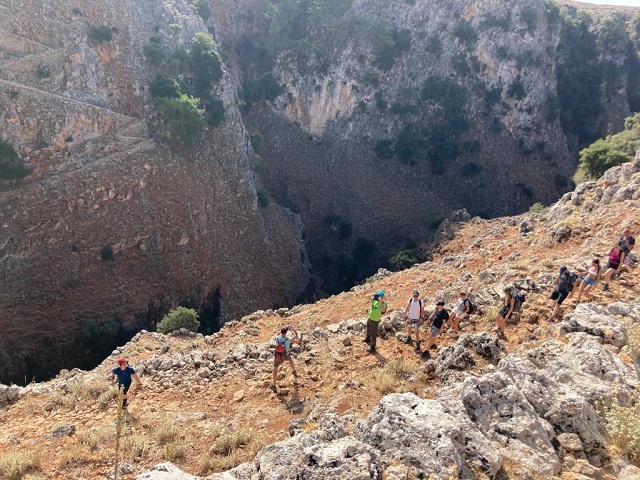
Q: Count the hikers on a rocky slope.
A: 11